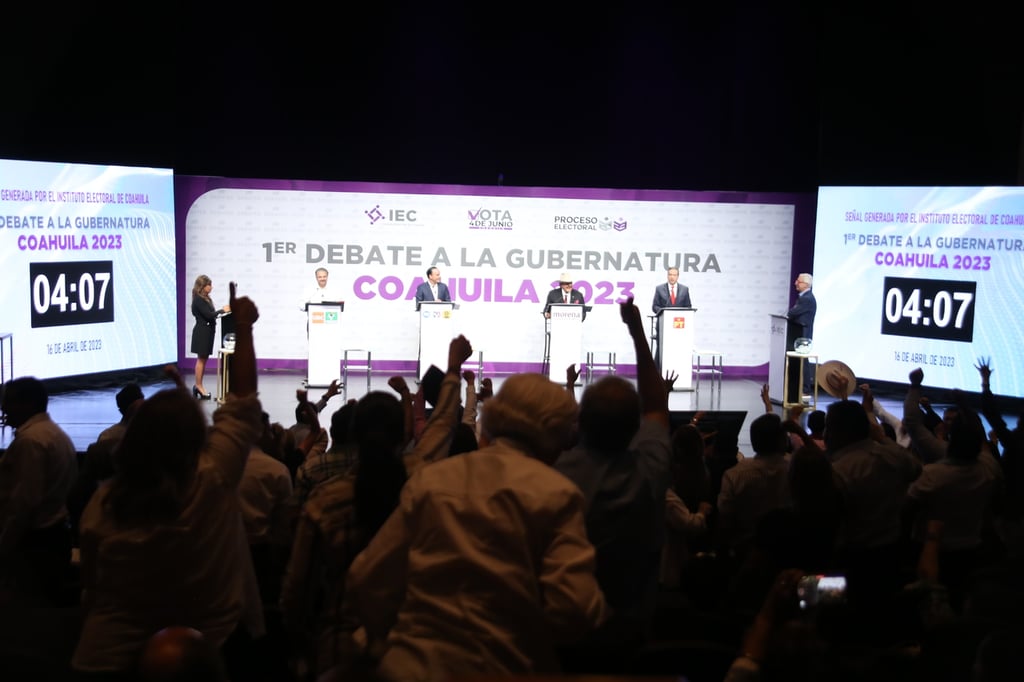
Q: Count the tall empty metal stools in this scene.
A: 4